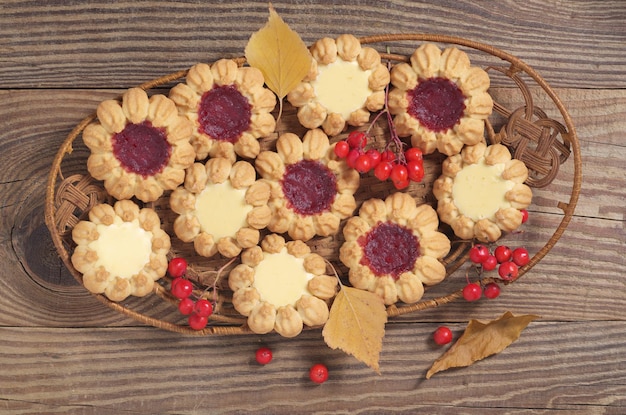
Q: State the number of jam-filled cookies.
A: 5